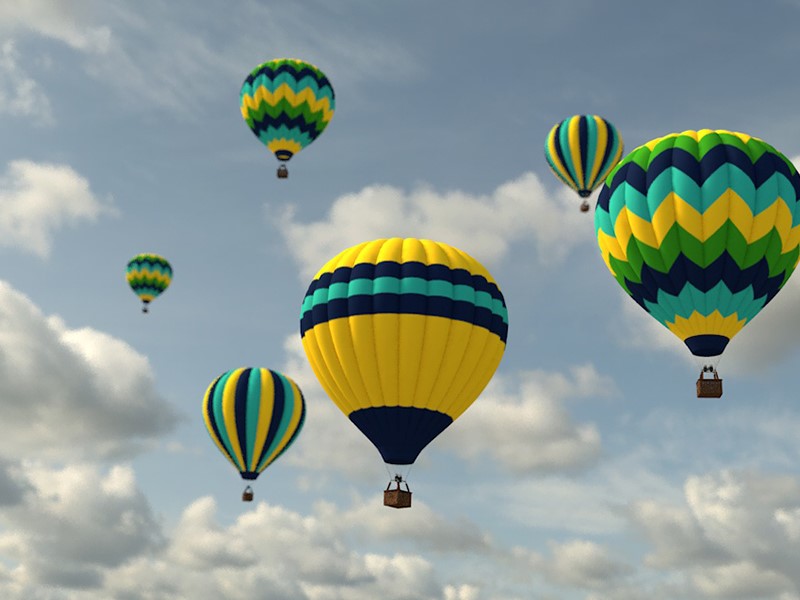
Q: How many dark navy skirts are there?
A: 6